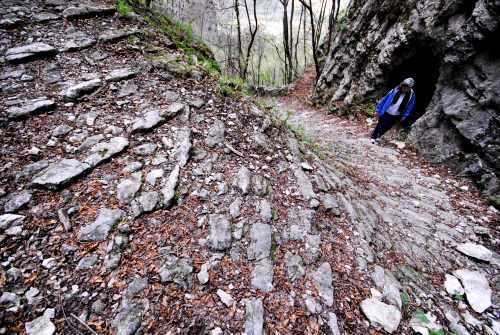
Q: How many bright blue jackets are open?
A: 1